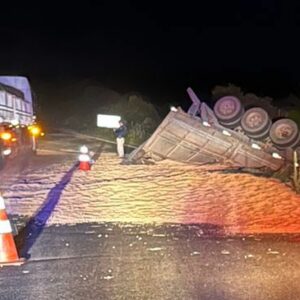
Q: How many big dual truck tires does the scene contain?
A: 3